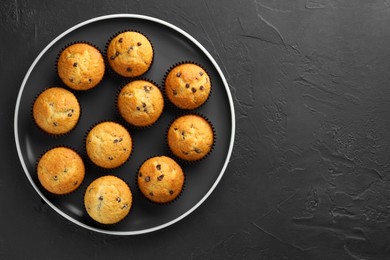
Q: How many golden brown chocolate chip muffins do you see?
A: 10